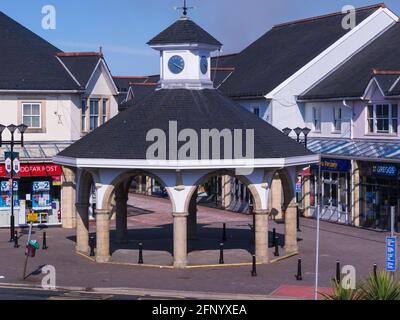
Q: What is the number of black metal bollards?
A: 12